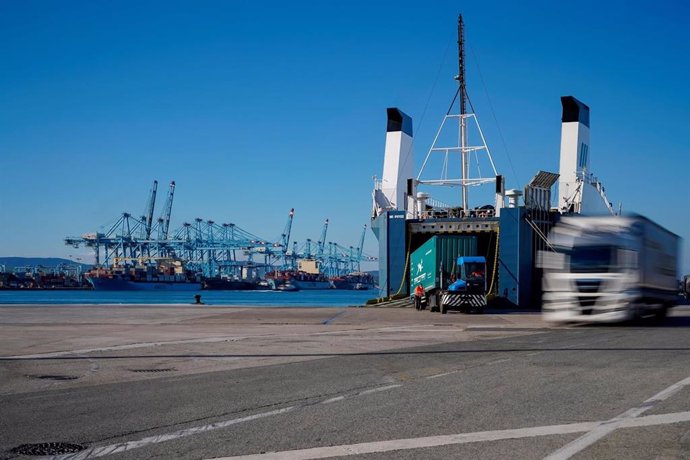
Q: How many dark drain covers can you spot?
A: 3